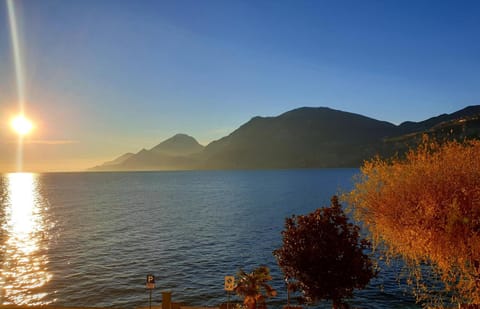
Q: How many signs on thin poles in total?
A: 2